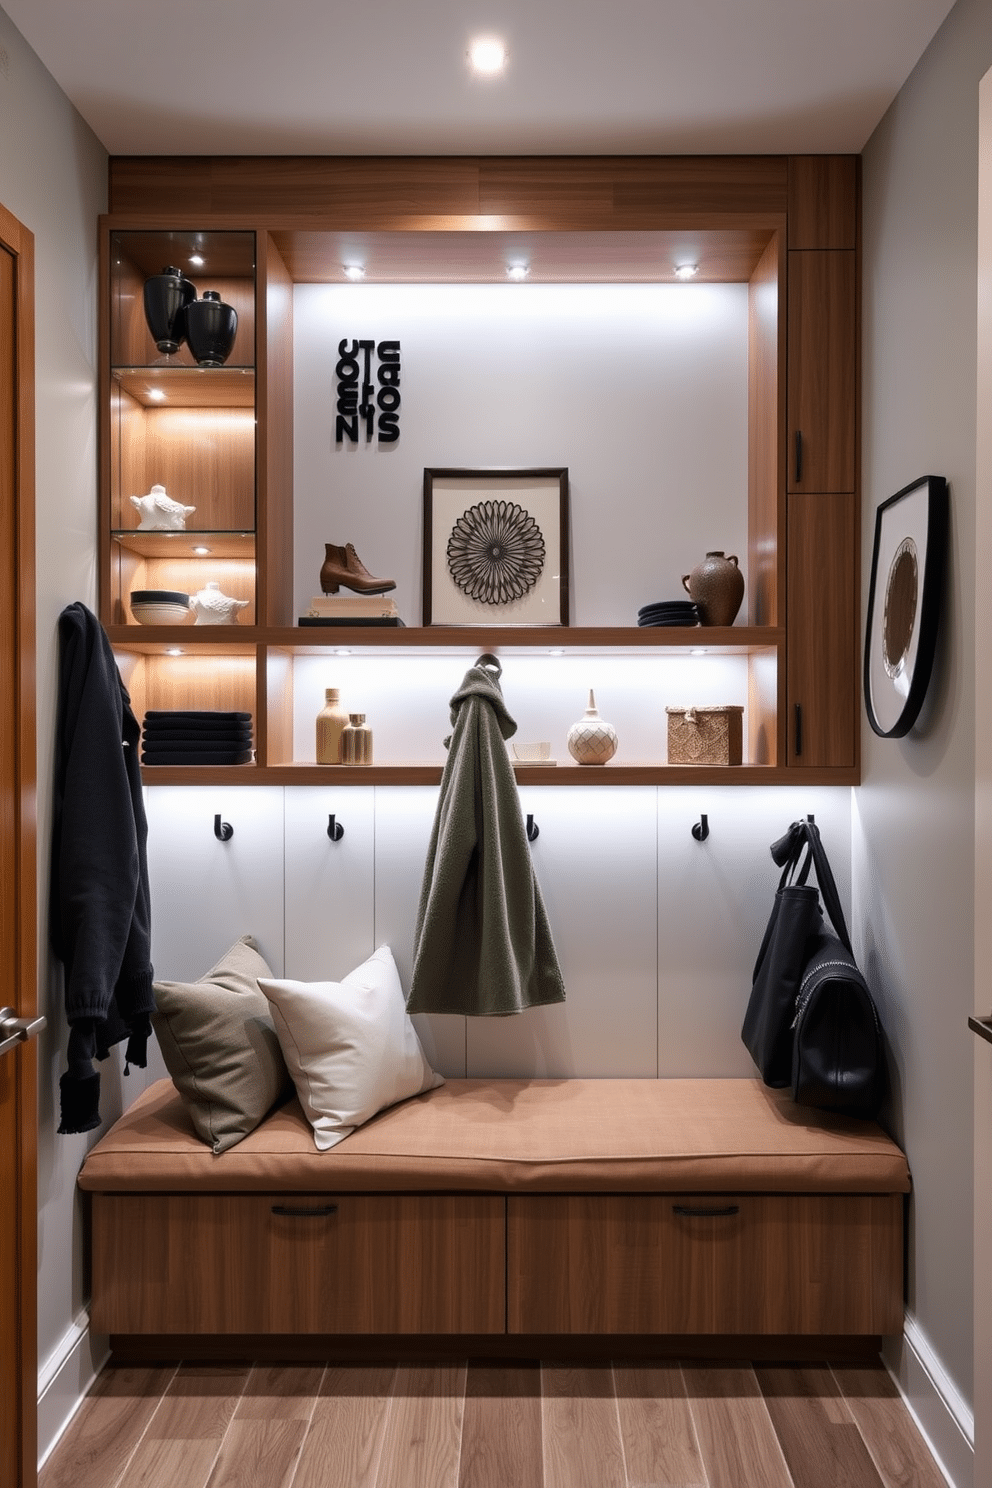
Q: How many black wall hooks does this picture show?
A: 5